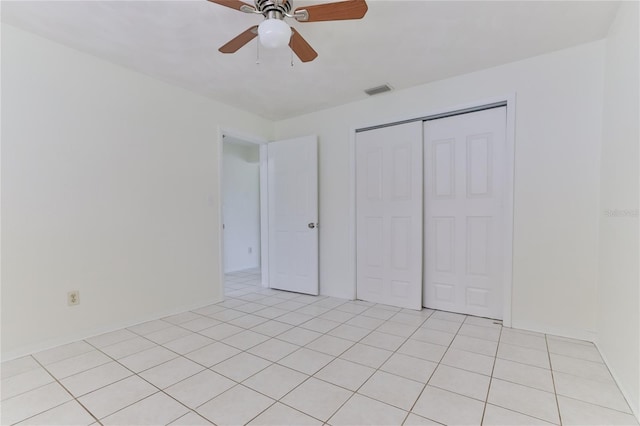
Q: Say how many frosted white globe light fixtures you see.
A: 1